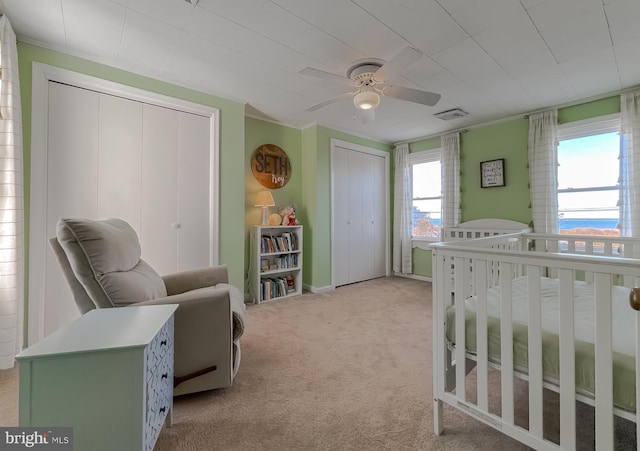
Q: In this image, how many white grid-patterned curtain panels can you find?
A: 5